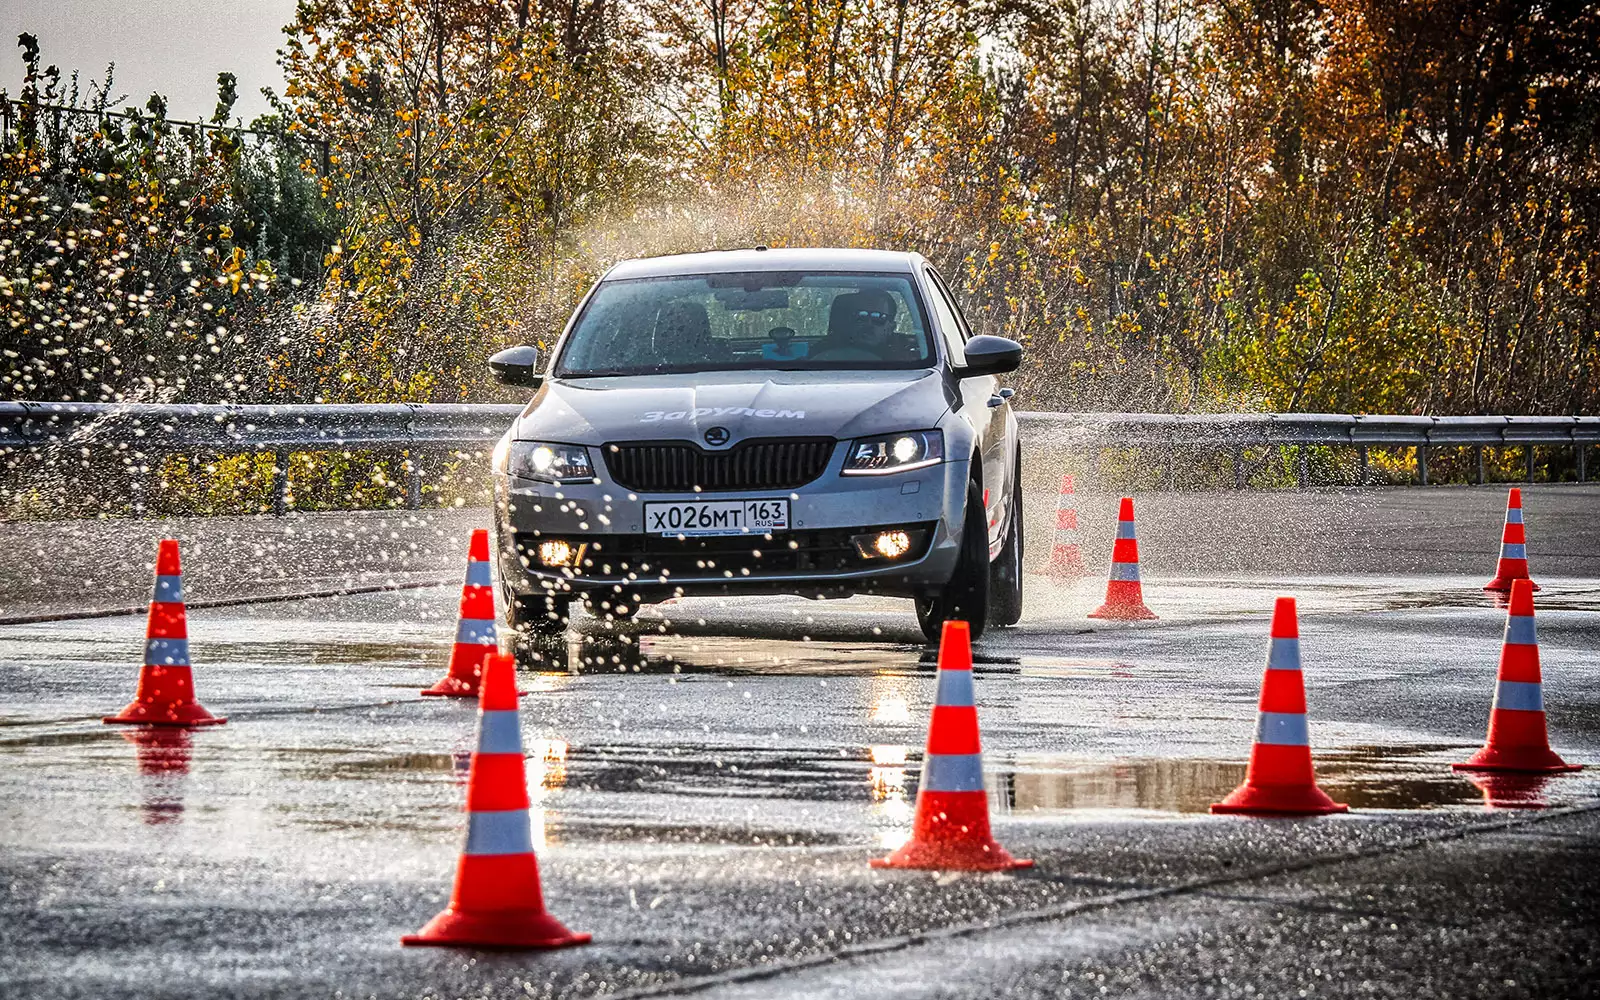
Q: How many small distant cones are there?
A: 3